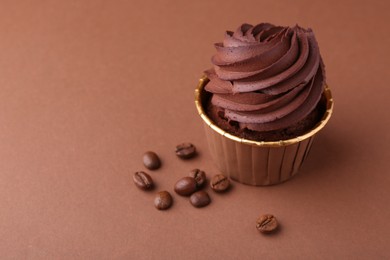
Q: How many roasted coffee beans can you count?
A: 9